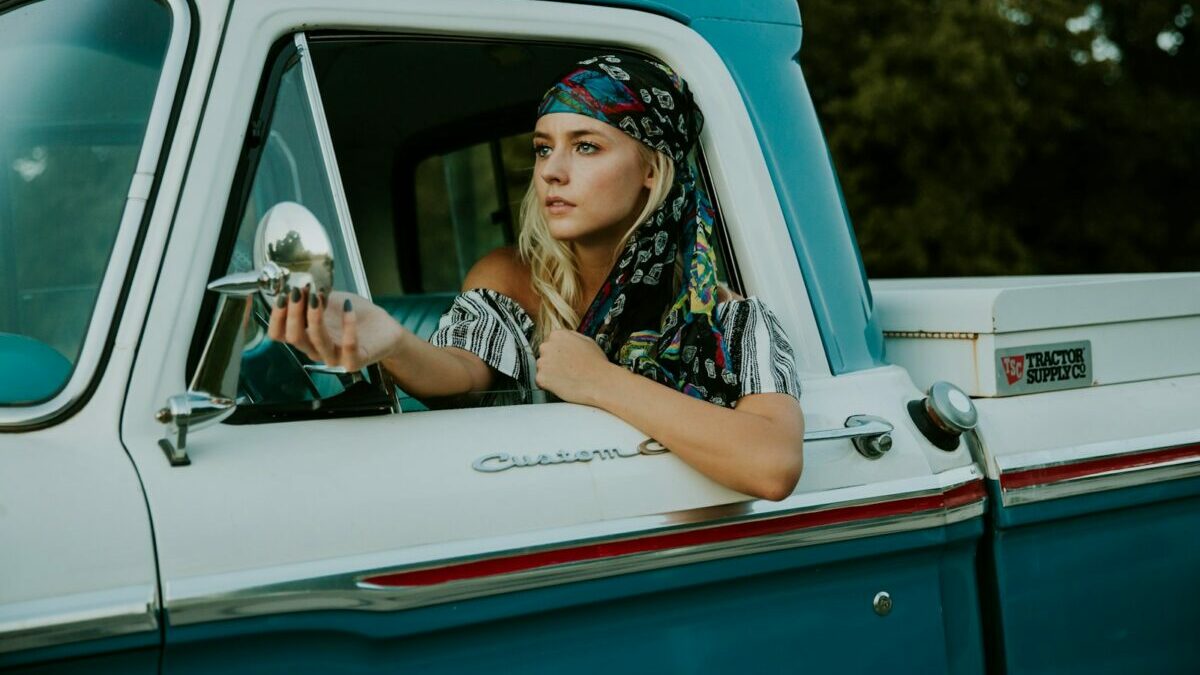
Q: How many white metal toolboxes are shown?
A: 1